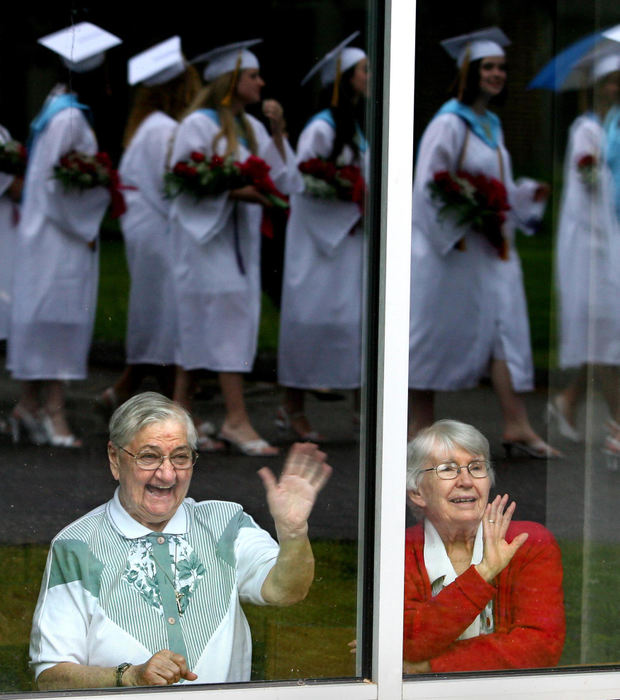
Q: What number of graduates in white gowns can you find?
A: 7